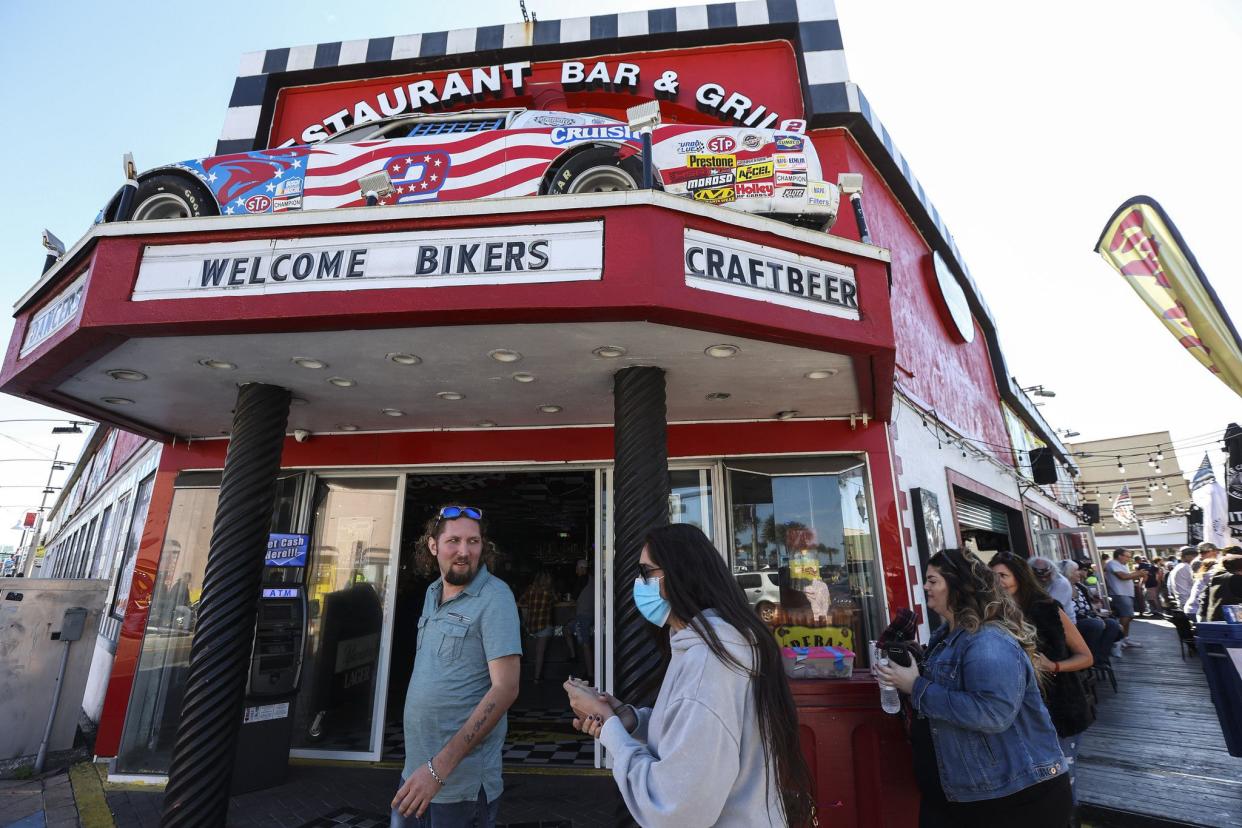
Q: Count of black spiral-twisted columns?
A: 2